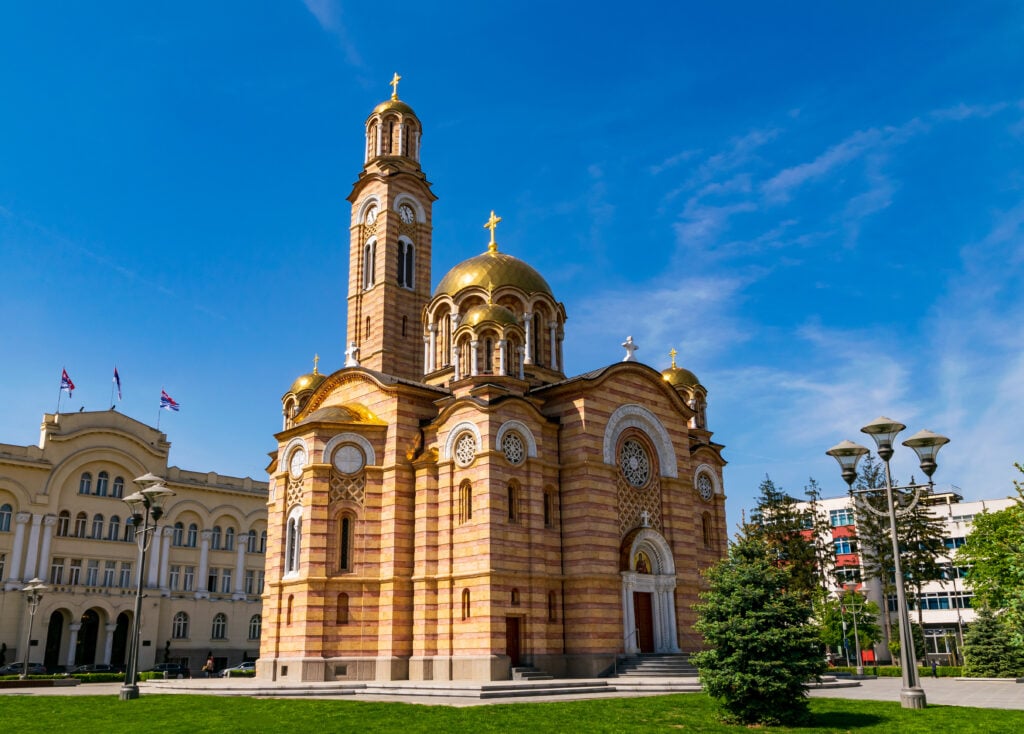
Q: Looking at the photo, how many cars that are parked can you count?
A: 4